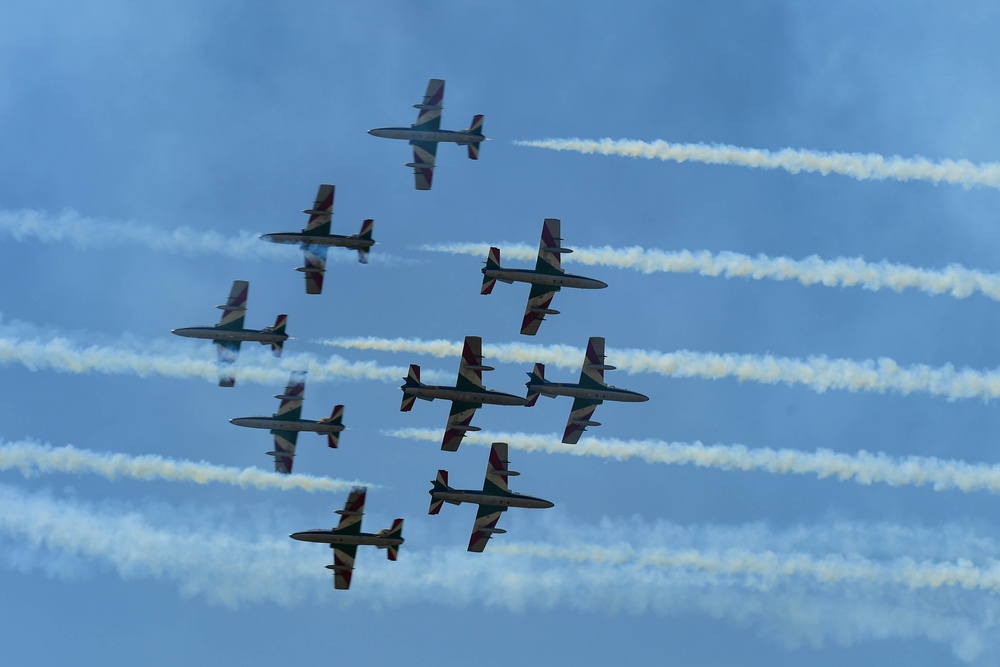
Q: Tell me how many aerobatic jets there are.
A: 9